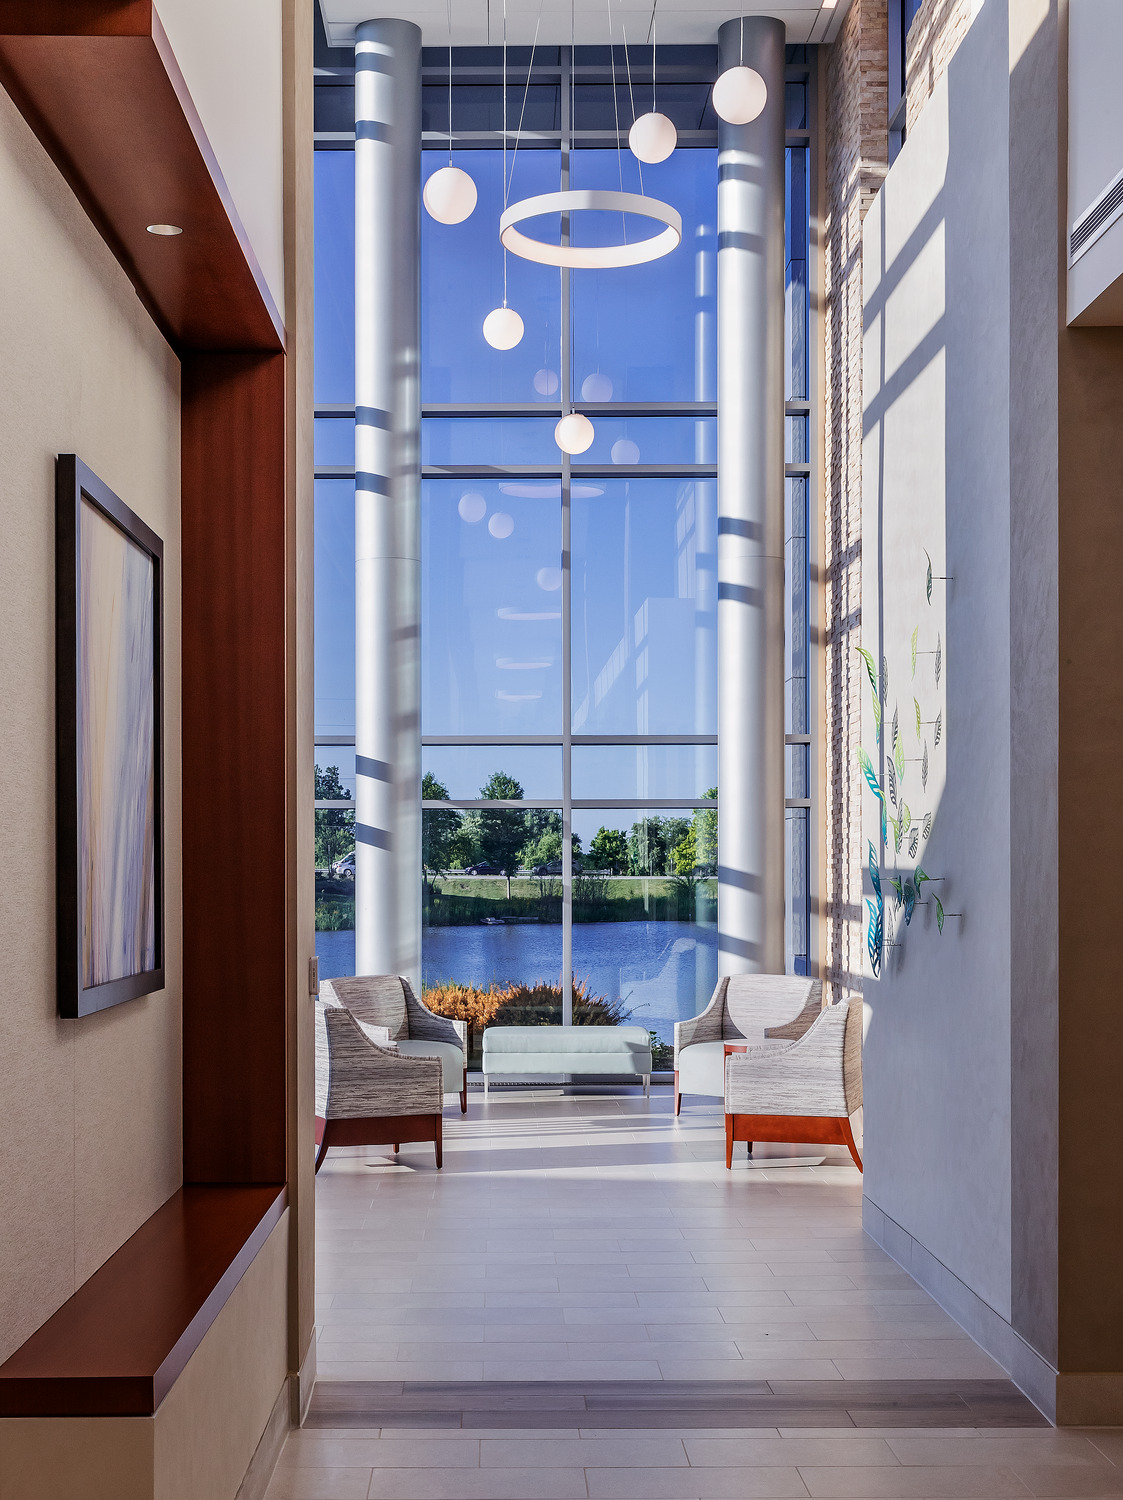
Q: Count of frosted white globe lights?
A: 5